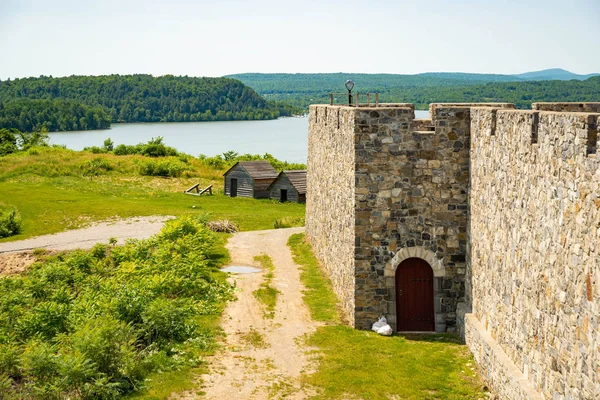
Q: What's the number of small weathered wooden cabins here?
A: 2